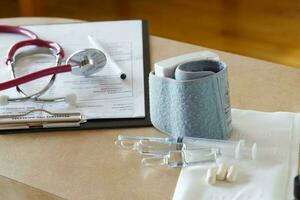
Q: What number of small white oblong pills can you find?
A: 3